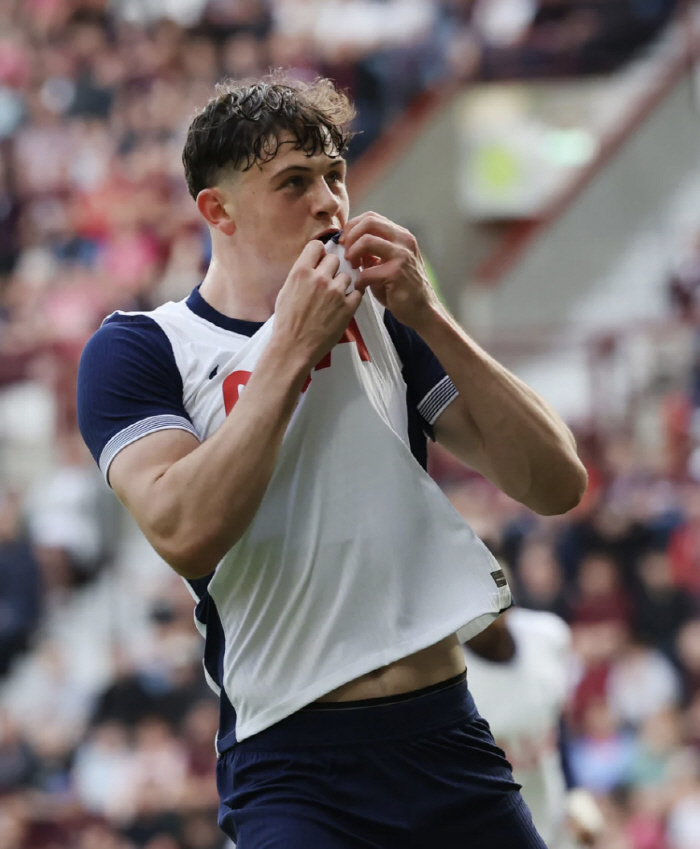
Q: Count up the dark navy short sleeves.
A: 2